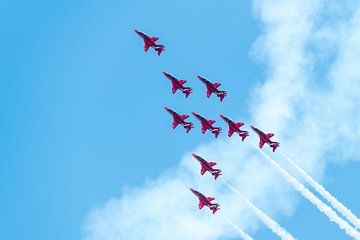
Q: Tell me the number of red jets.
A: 9